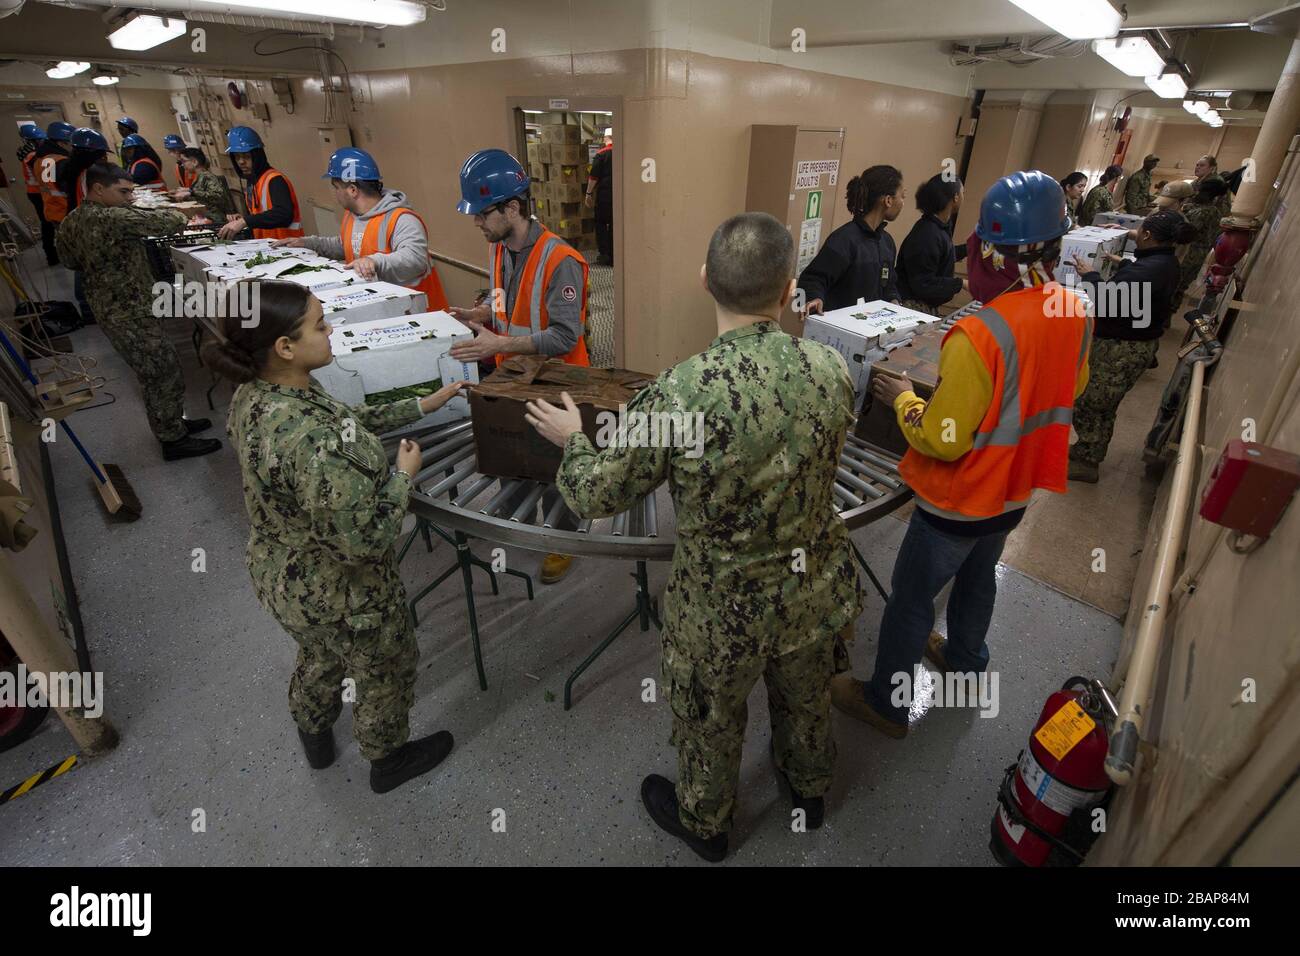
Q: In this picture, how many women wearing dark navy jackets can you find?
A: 3